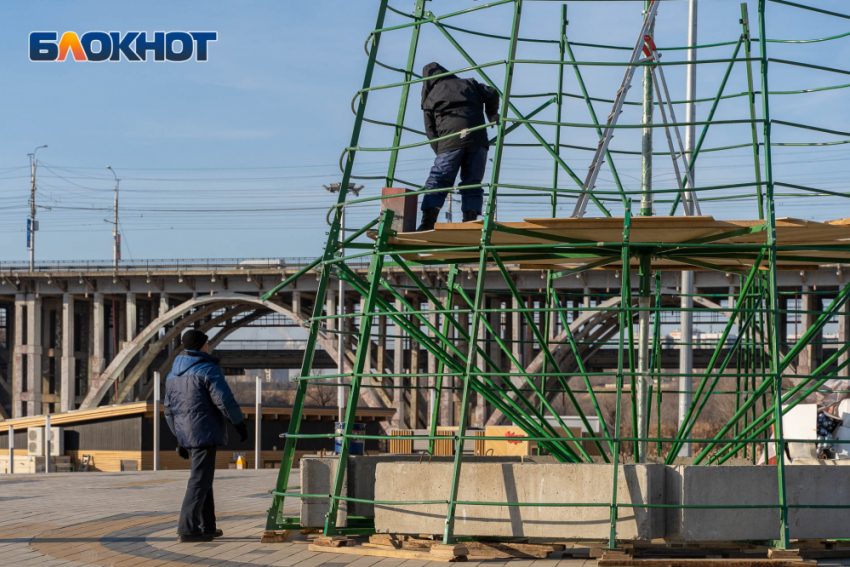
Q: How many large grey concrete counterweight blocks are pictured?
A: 3